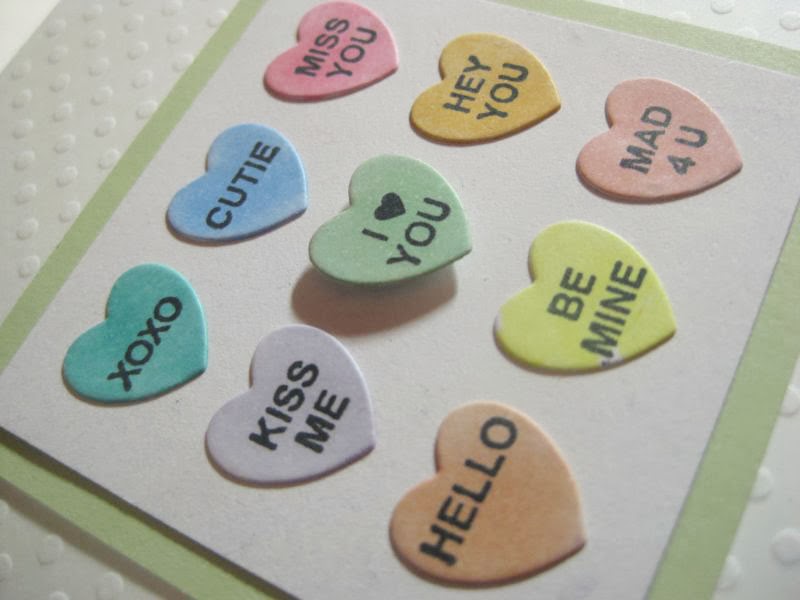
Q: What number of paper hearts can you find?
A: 9